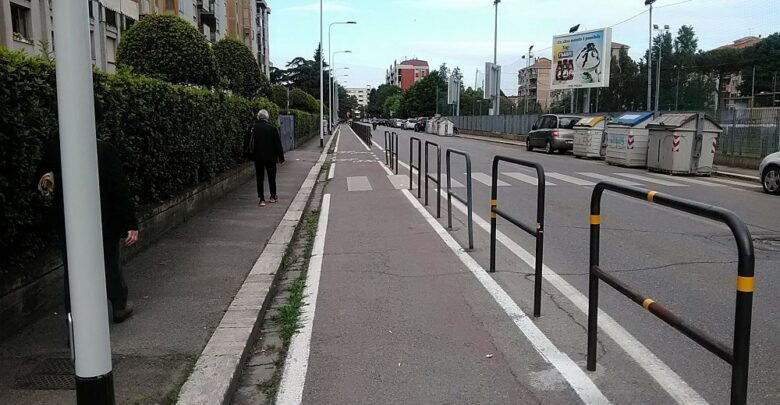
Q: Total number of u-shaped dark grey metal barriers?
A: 7